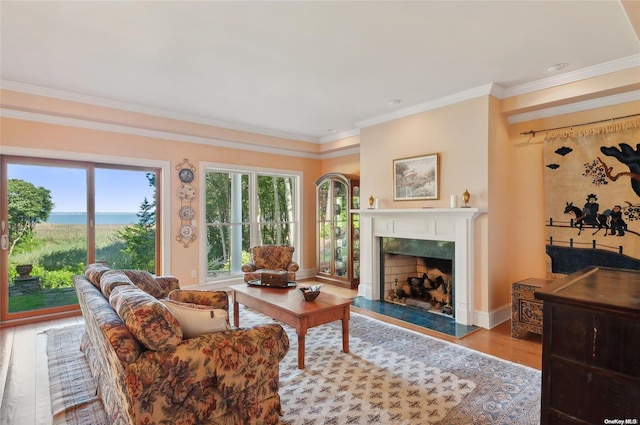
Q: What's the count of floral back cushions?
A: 3